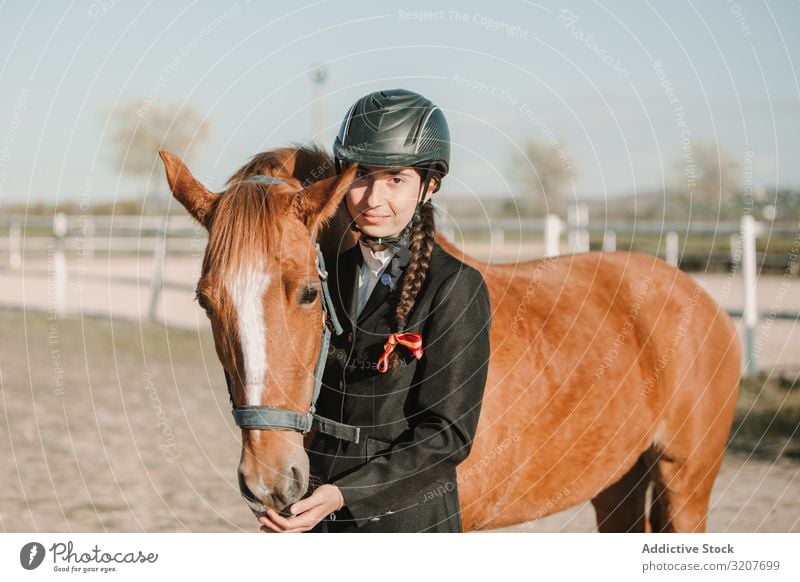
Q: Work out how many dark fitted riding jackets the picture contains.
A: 1